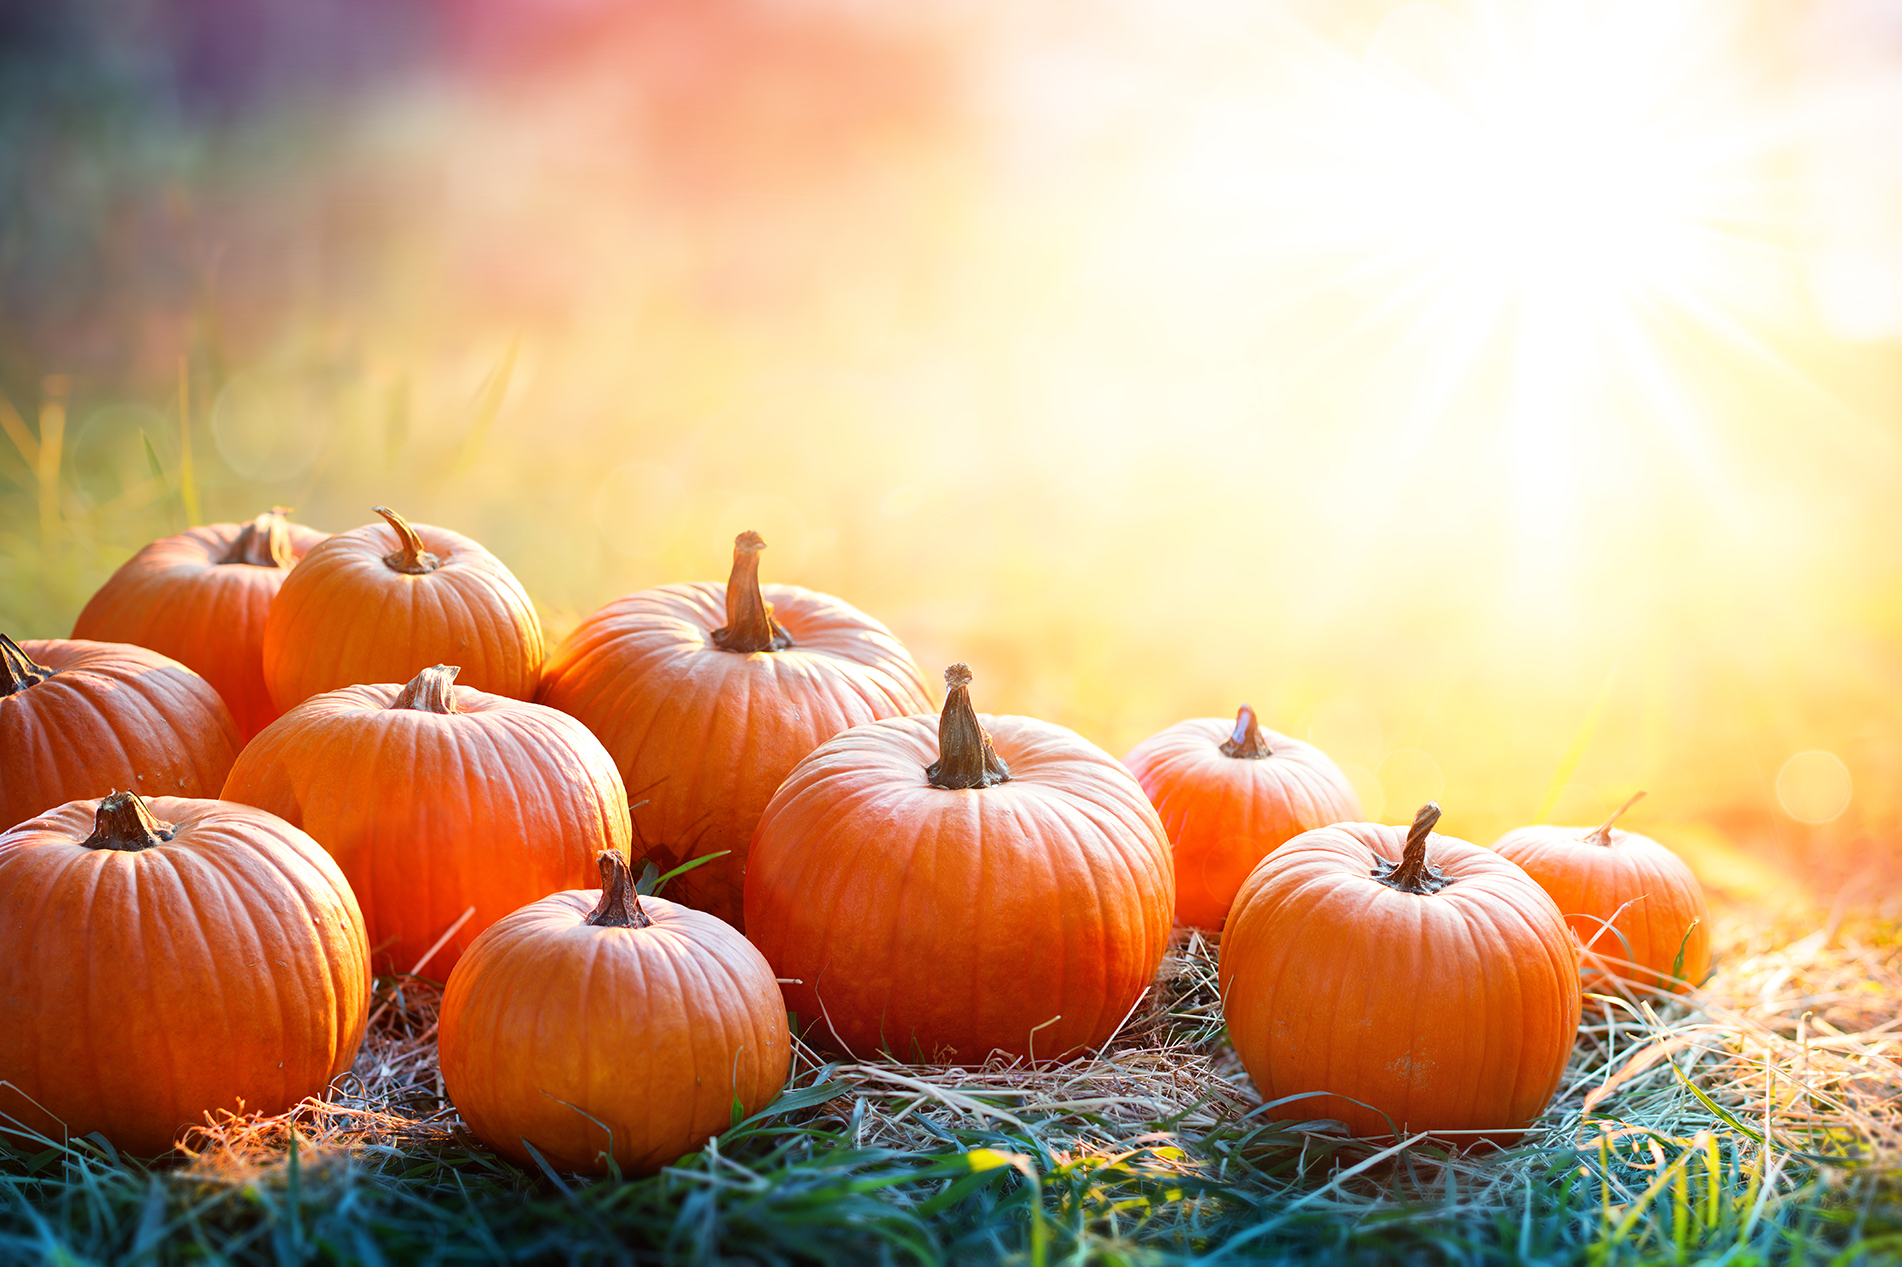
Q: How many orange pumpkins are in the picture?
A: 11